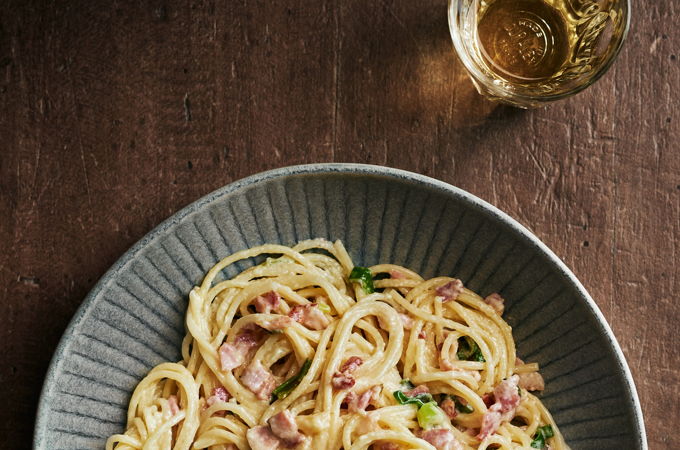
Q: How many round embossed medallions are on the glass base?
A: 1